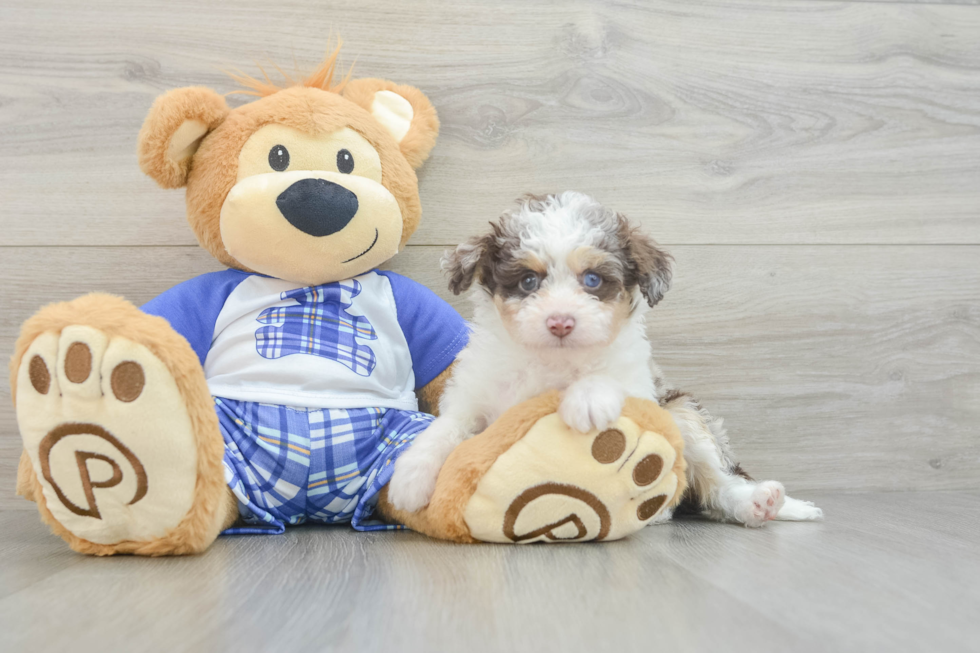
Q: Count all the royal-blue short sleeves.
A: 2